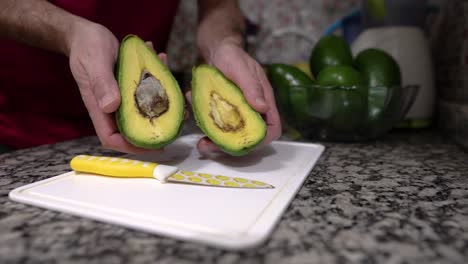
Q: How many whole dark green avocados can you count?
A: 4